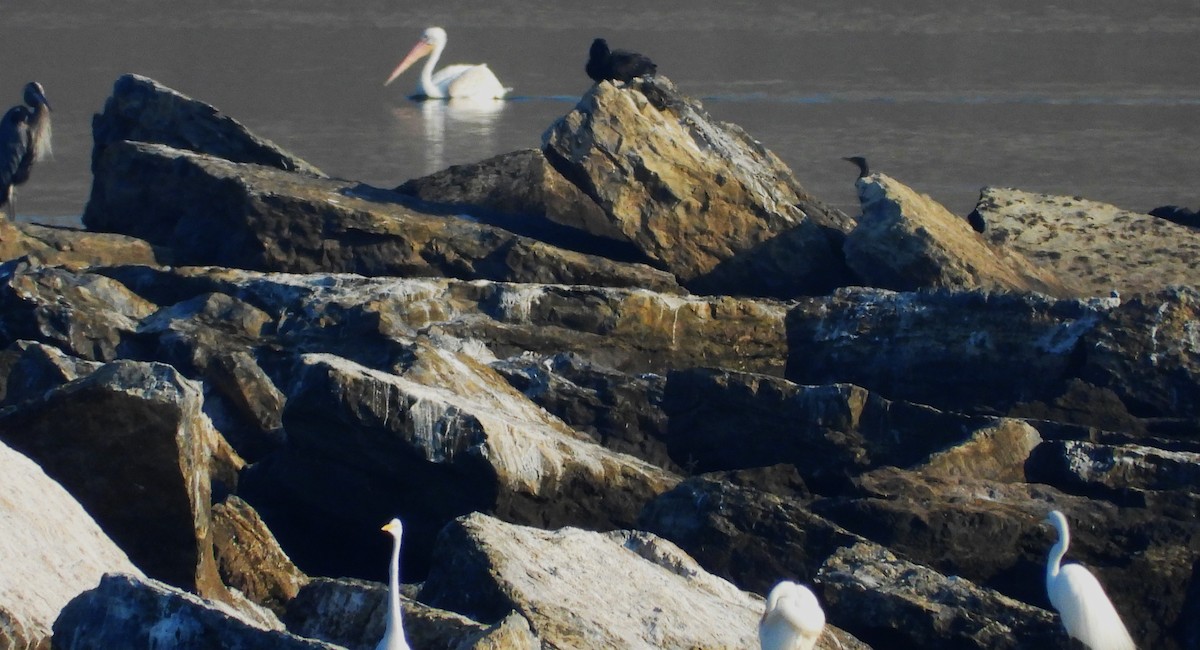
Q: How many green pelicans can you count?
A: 0